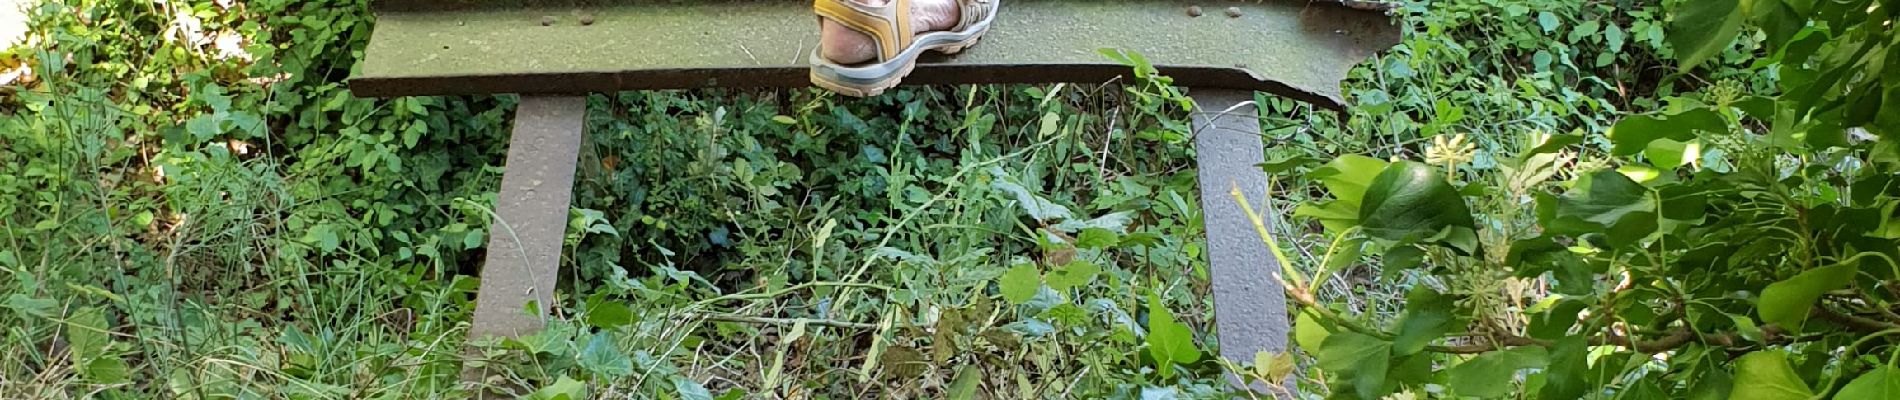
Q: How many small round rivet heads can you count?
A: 4